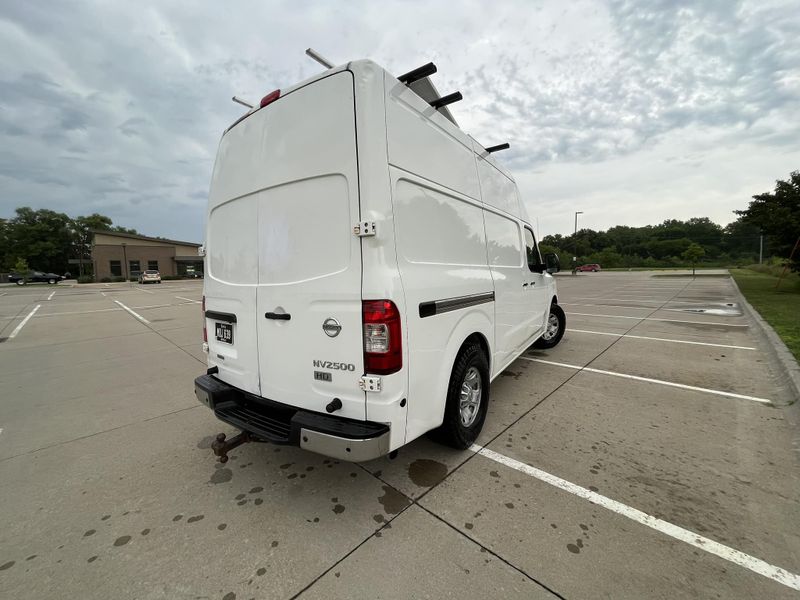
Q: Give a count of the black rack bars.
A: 3